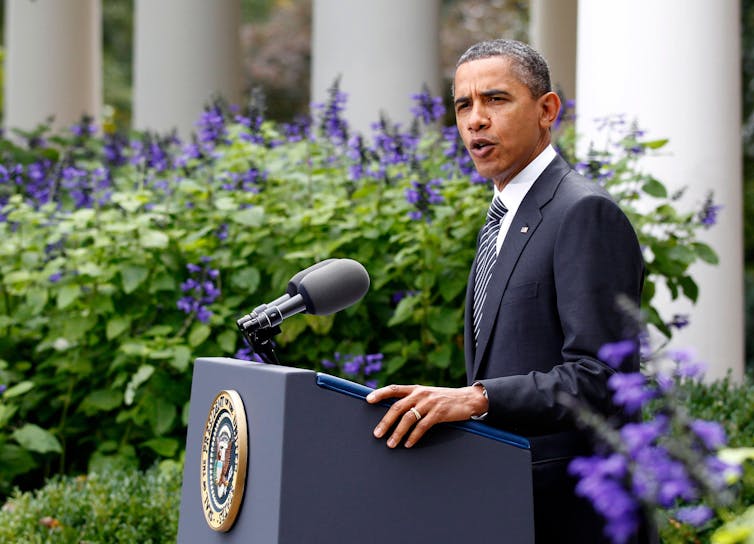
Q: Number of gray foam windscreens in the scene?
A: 2